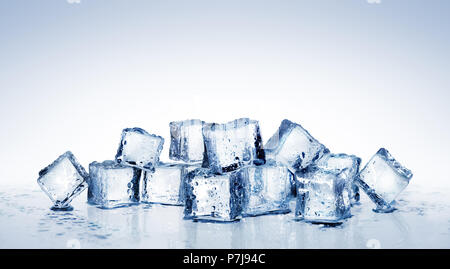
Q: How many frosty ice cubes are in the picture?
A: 12